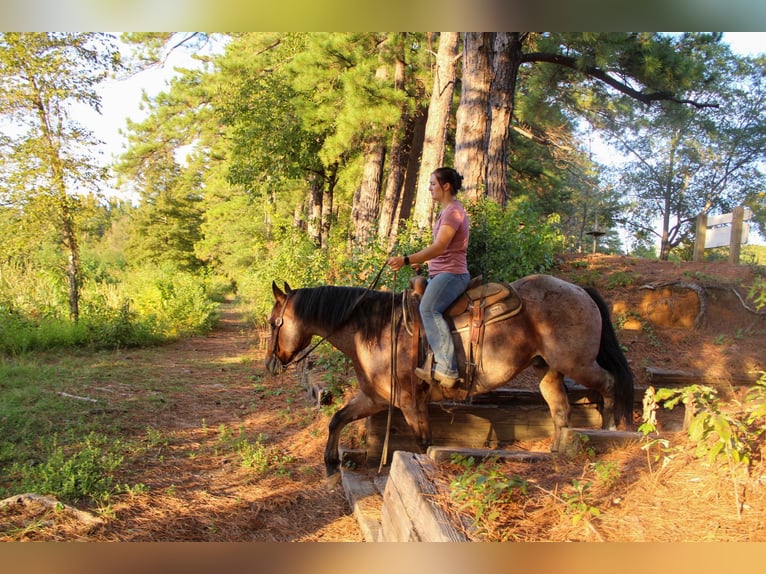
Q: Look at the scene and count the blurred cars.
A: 0